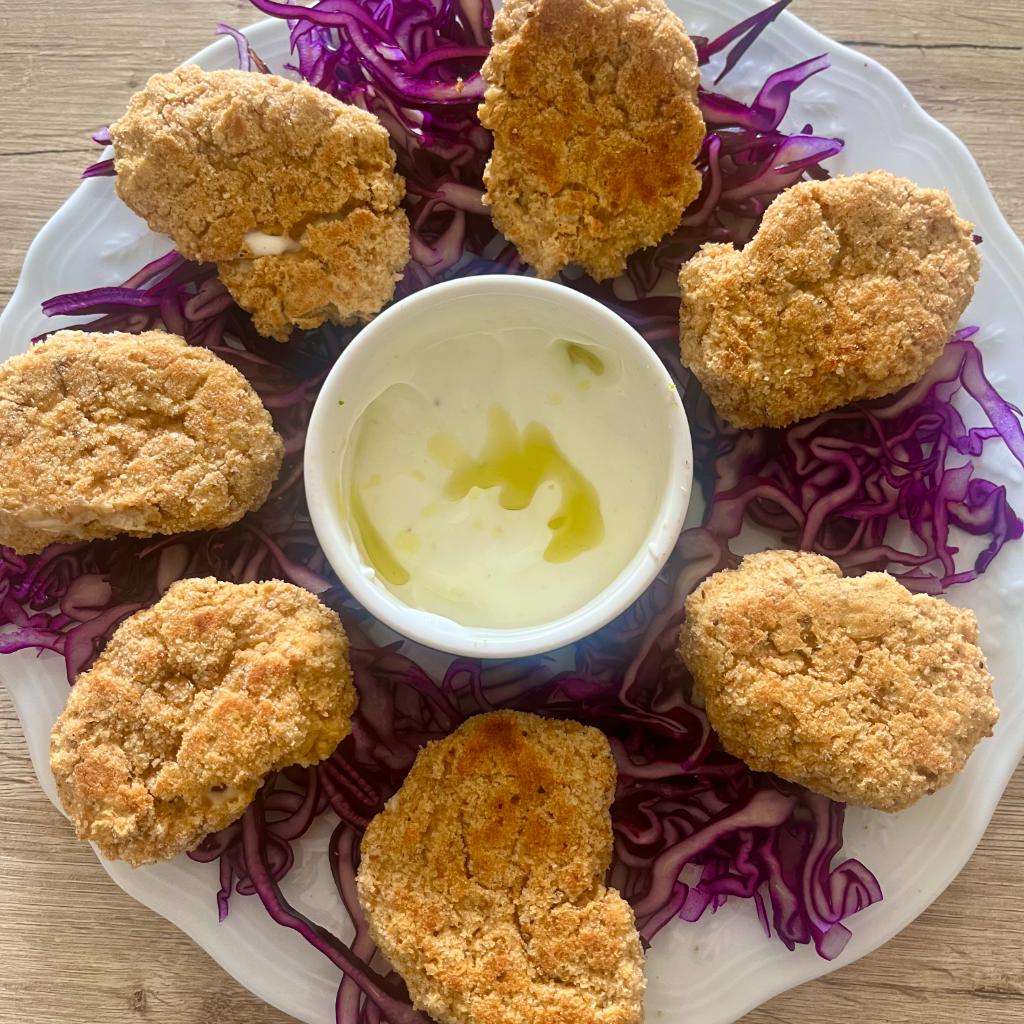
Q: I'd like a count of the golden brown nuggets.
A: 7